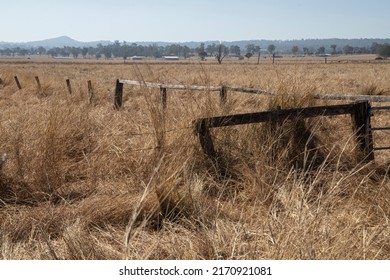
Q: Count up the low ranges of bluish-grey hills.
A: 1